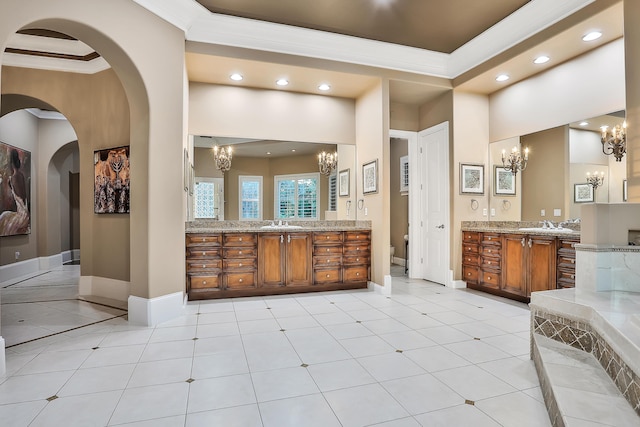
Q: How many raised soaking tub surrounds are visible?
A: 1